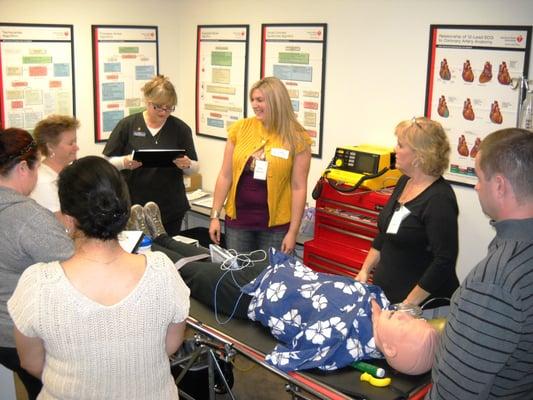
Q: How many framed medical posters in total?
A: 5